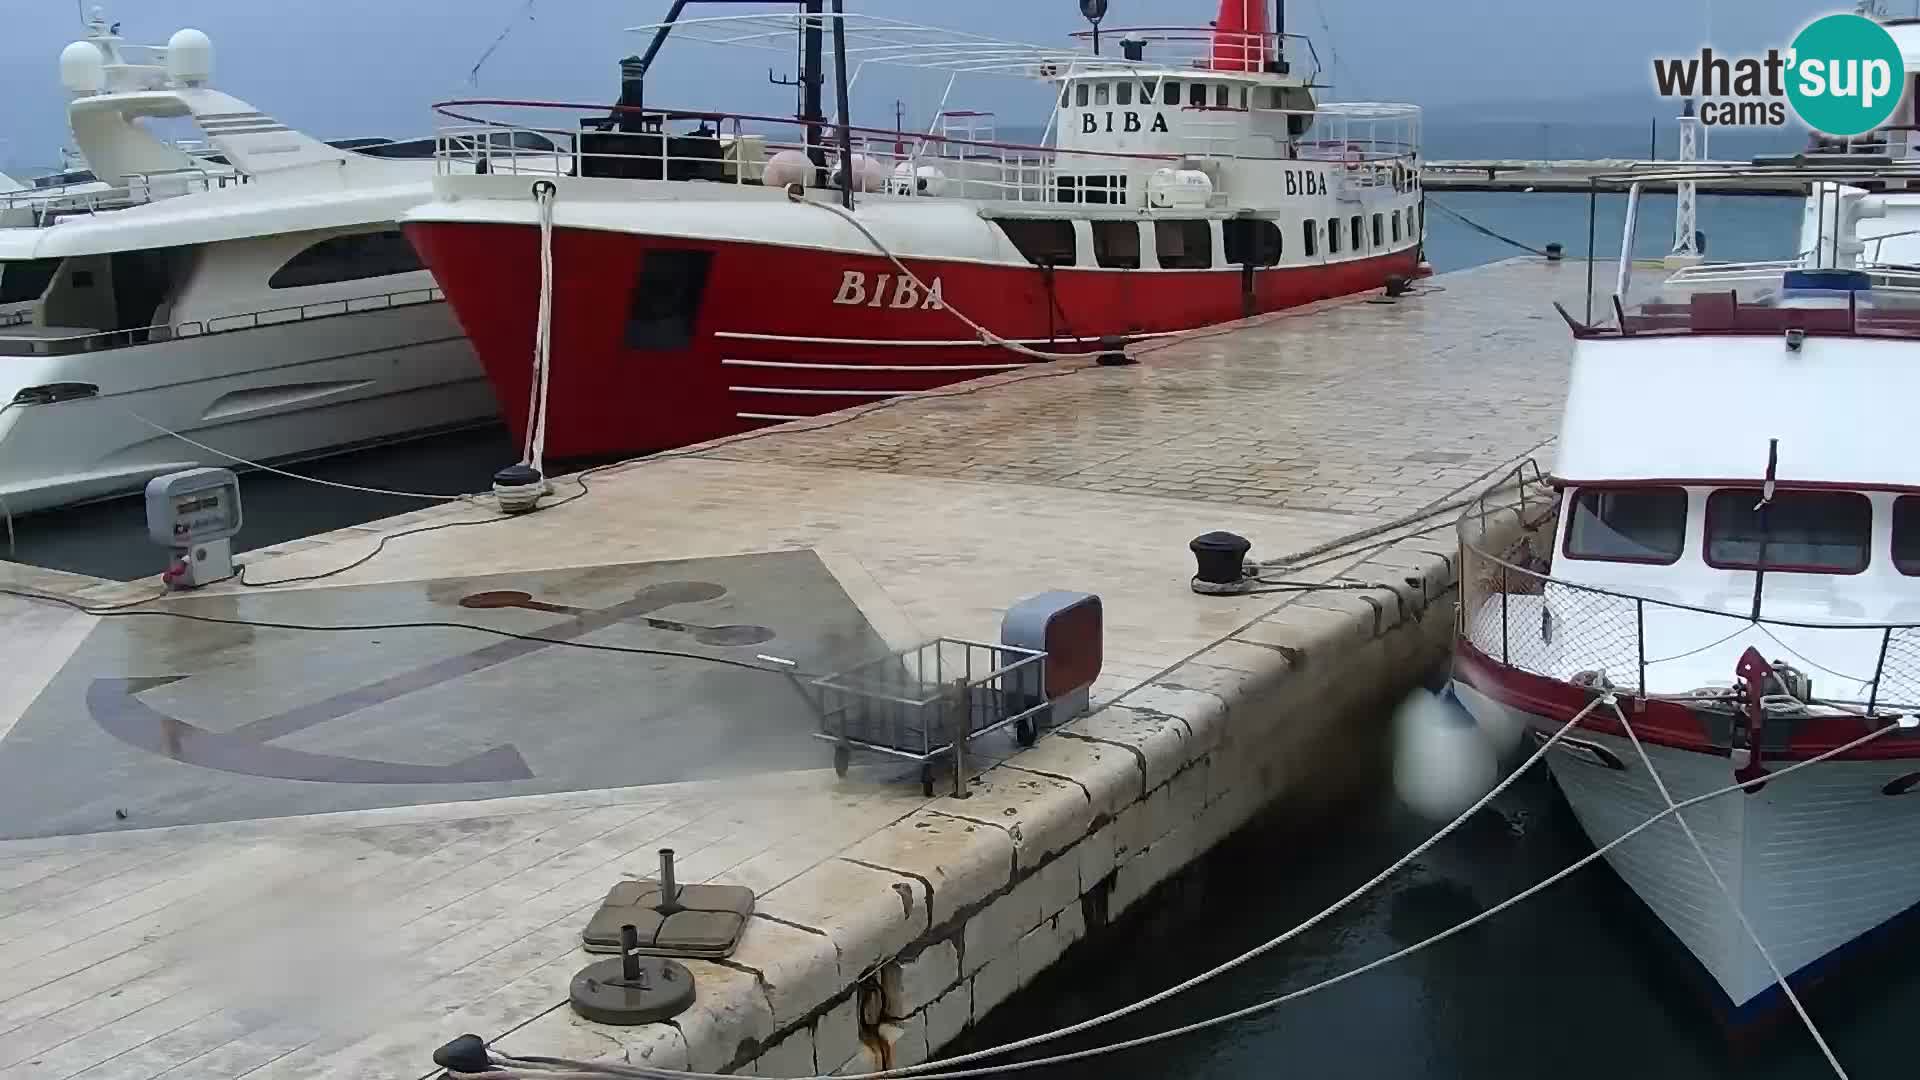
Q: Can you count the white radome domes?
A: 2